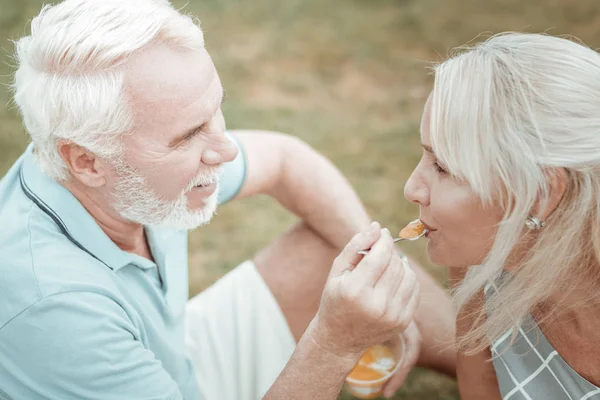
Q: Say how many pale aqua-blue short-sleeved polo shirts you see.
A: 1